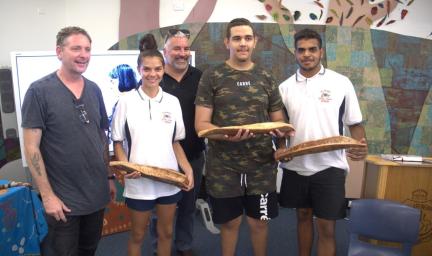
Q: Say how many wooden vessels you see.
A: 3